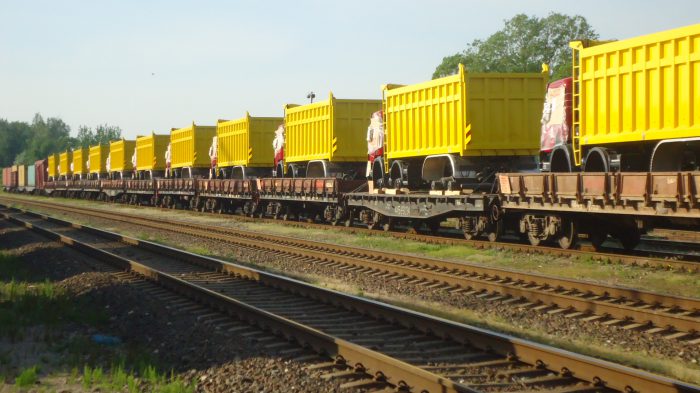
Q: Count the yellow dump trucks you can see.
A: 11